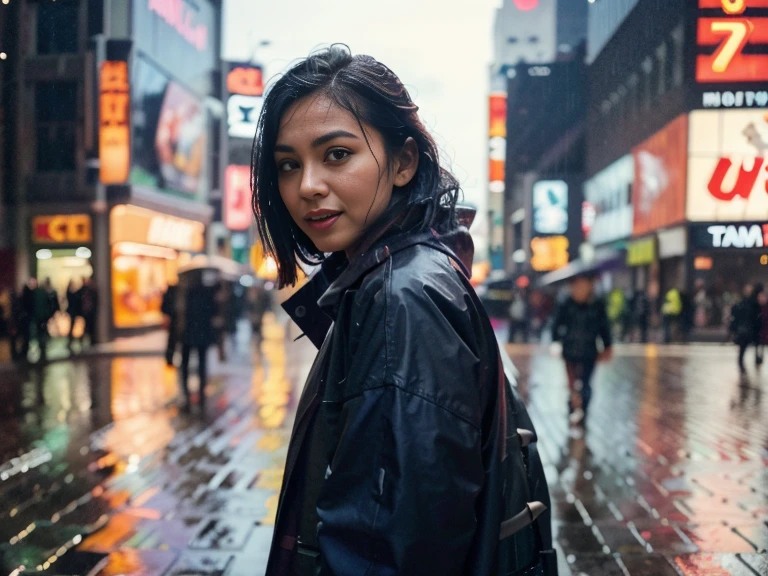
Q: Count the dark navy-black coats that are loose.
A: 1